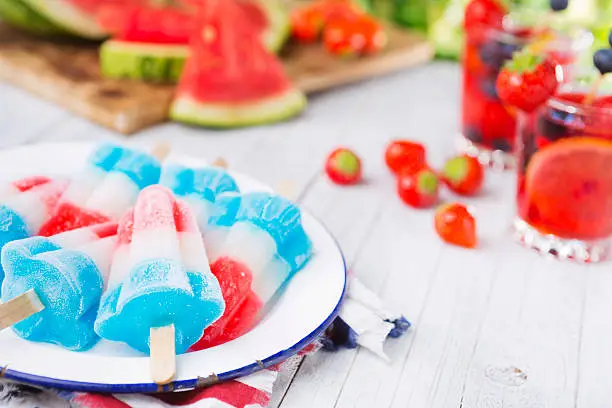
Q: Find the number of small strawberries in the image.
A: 5